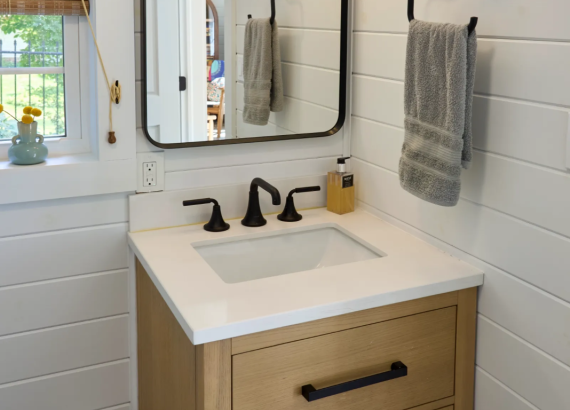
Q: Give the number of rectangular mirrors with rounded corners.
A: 1